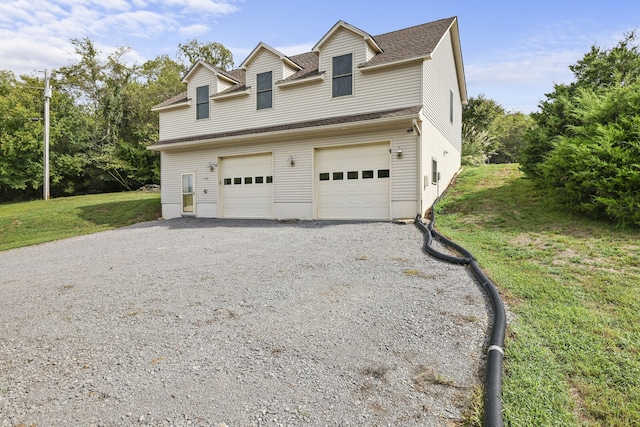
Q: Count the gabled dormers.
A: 3